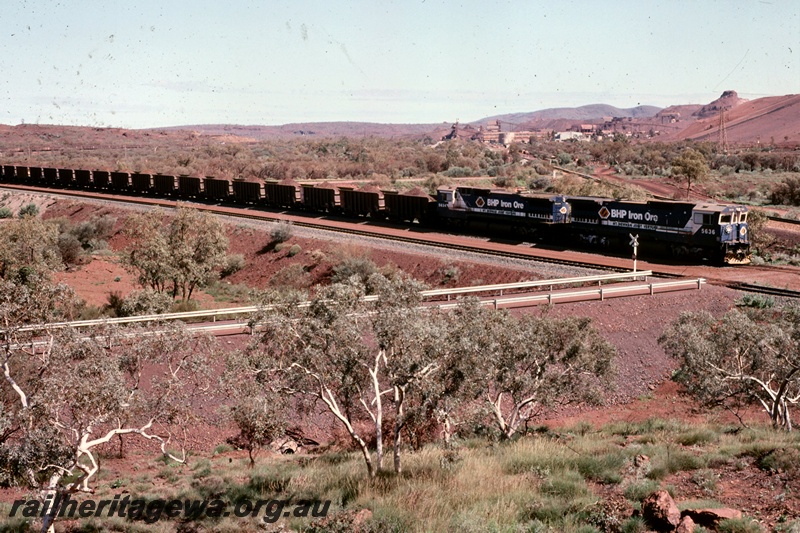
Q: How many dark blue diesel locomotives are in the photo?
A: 2